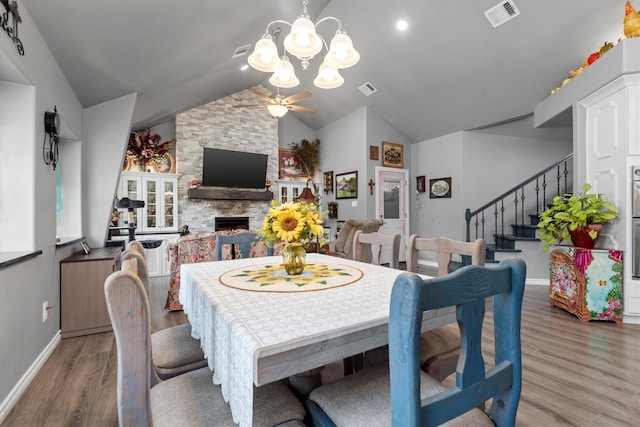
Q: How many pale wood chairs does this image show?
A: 4